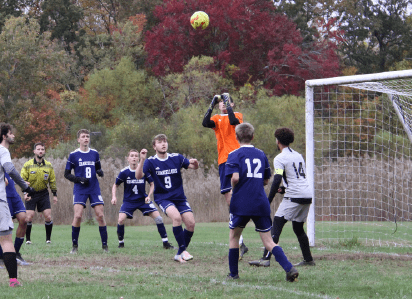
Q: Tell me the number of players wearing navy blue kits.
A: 5